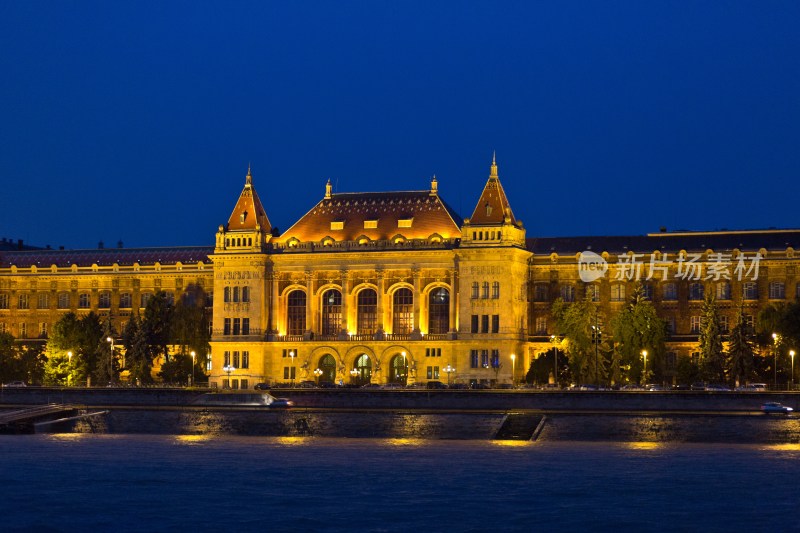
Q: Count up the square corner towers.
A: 2